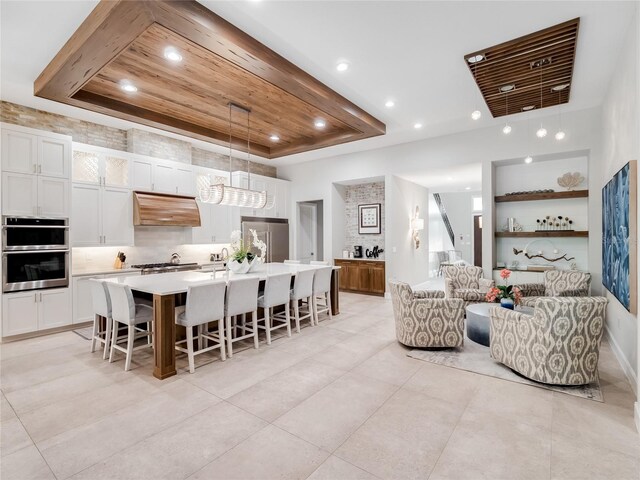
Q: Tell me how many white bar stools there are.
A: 9